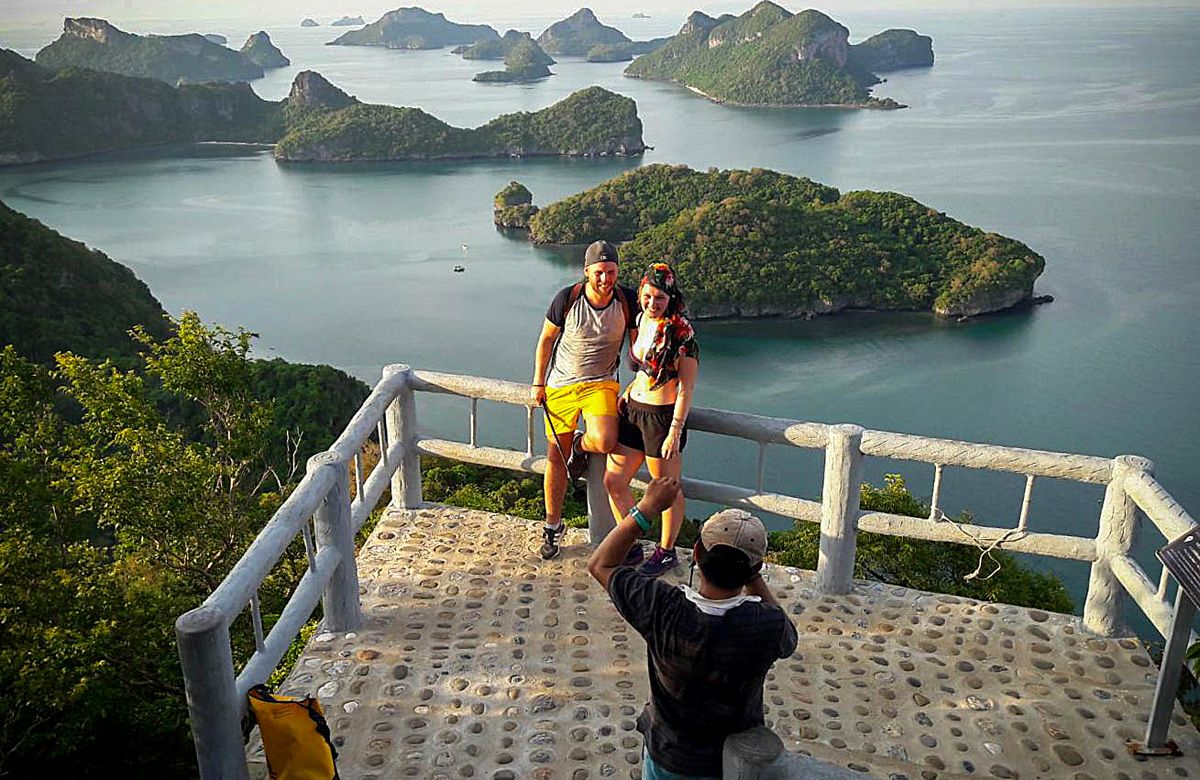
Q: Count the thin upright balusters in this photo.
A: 10